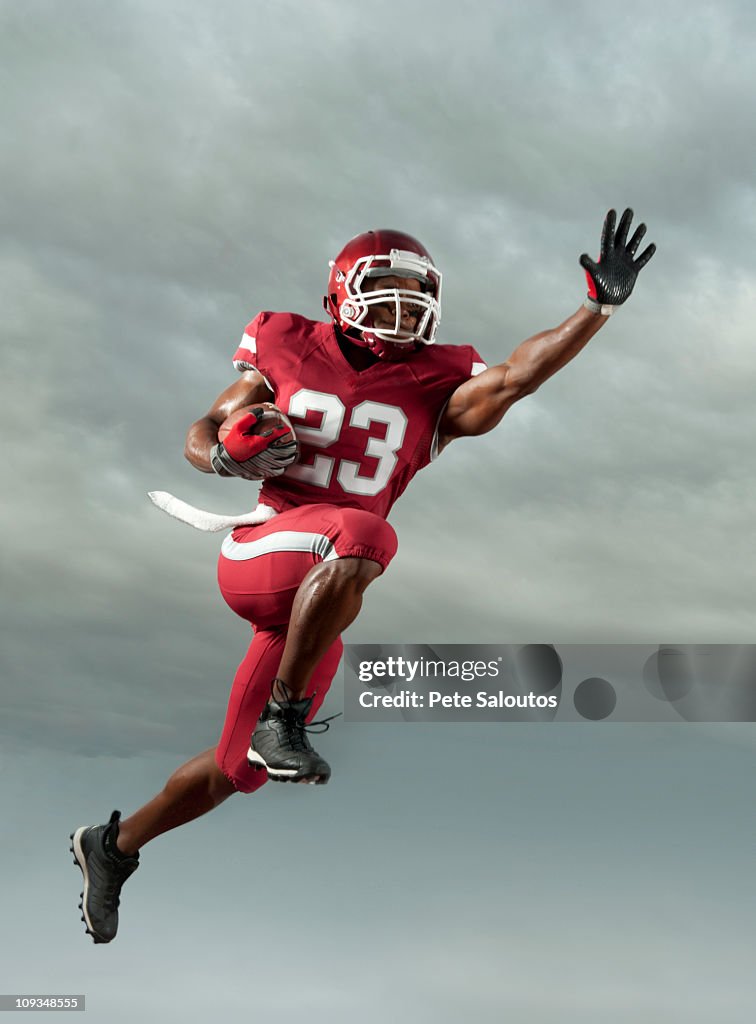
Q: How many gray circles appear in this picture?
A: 3